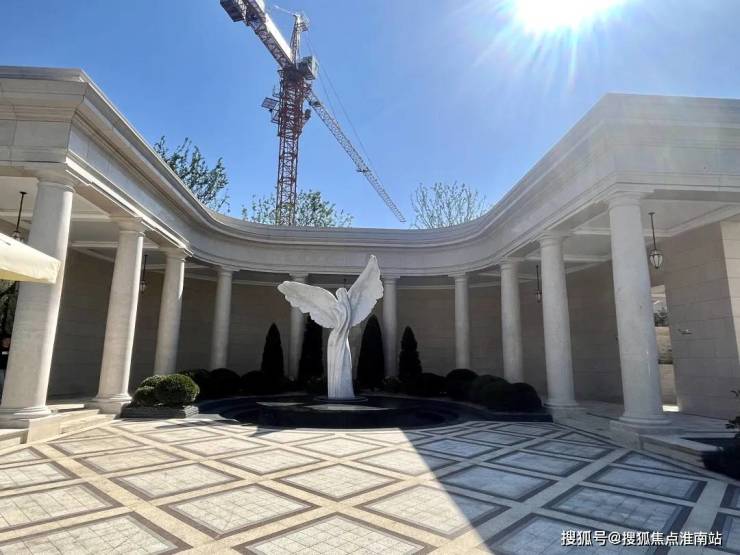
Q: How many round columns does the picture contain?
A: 10